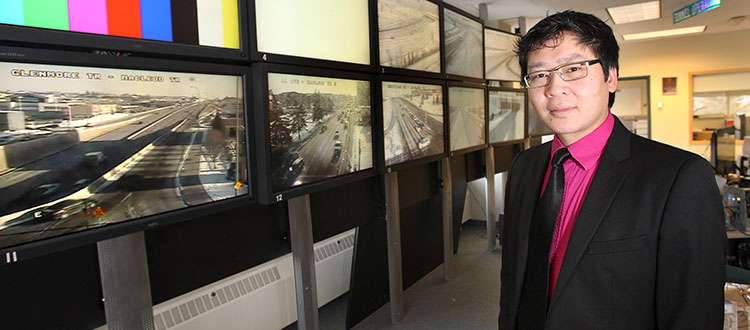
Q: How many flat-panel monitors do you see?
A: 11